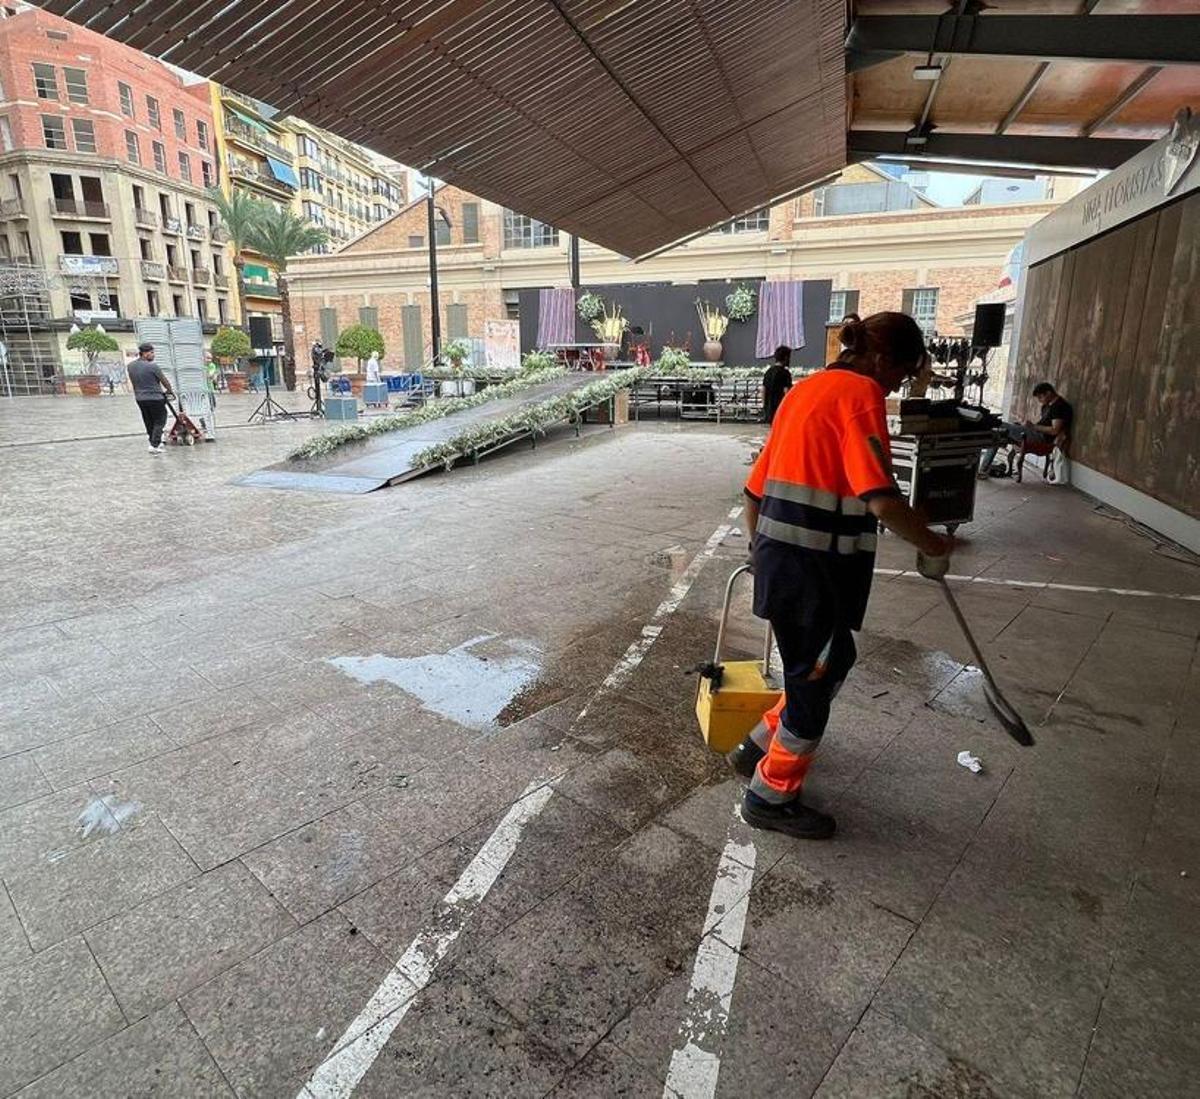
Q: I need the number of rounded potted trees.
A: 3